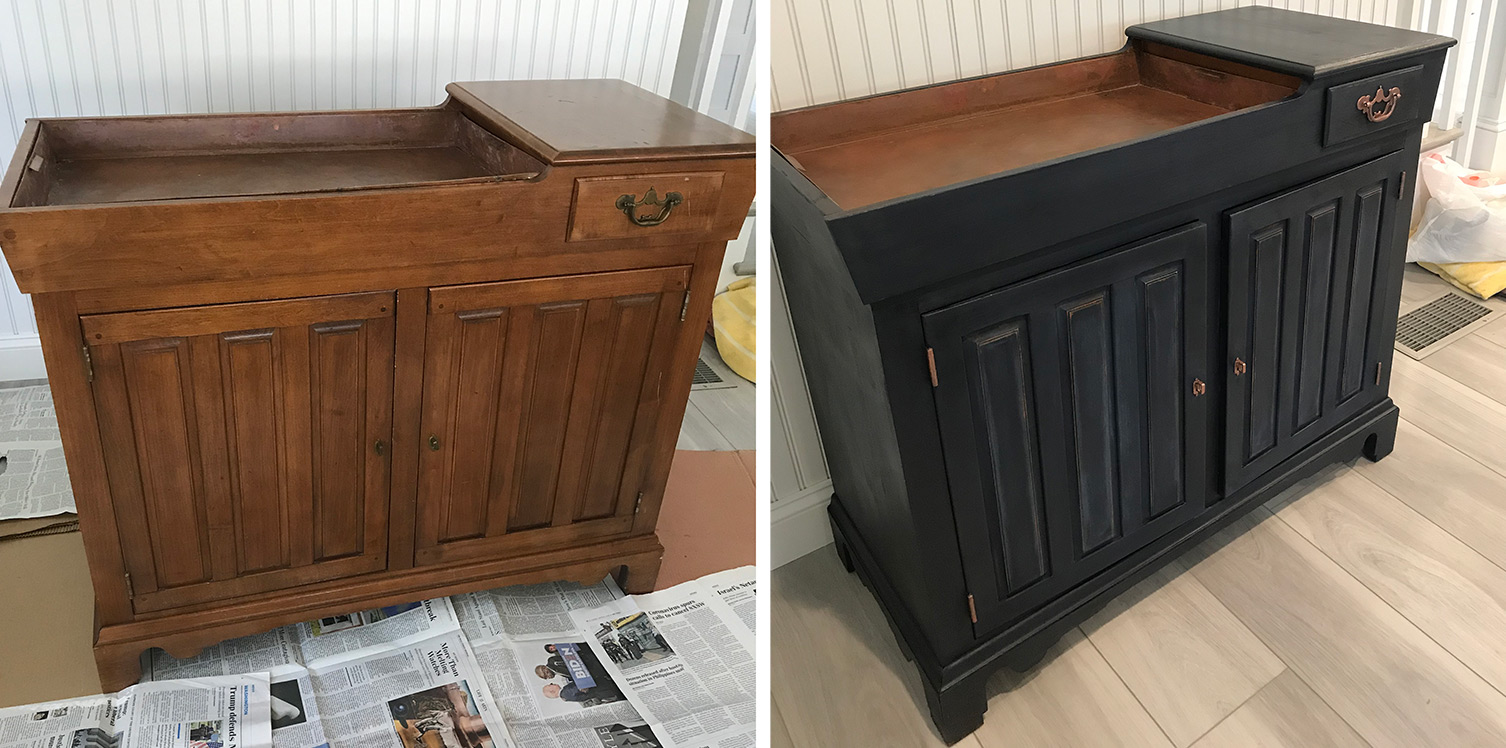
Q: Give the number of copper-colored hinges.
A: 4